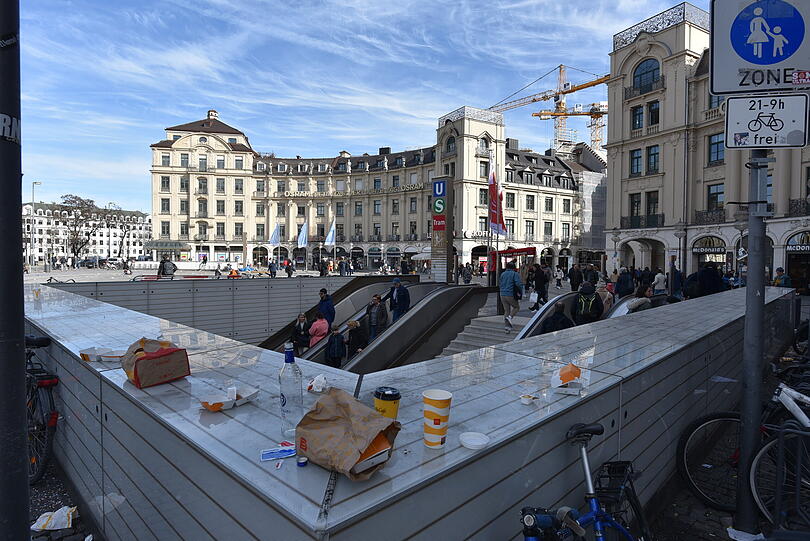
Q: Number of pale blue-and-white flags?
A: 3